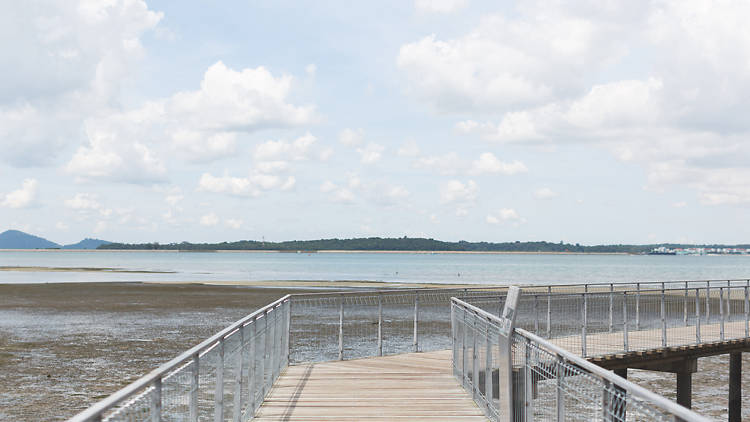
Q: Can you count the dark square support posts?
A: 3